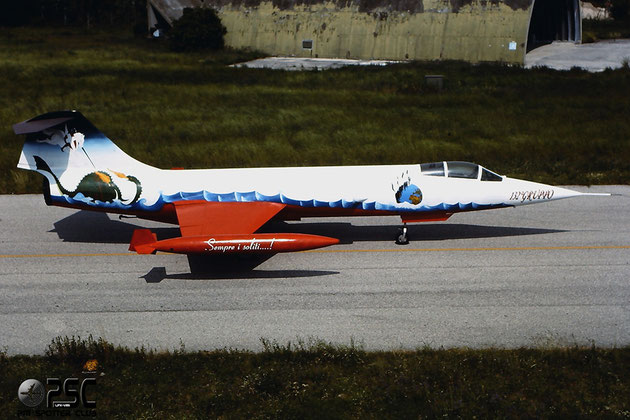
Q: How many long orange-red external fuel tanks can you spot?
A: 1